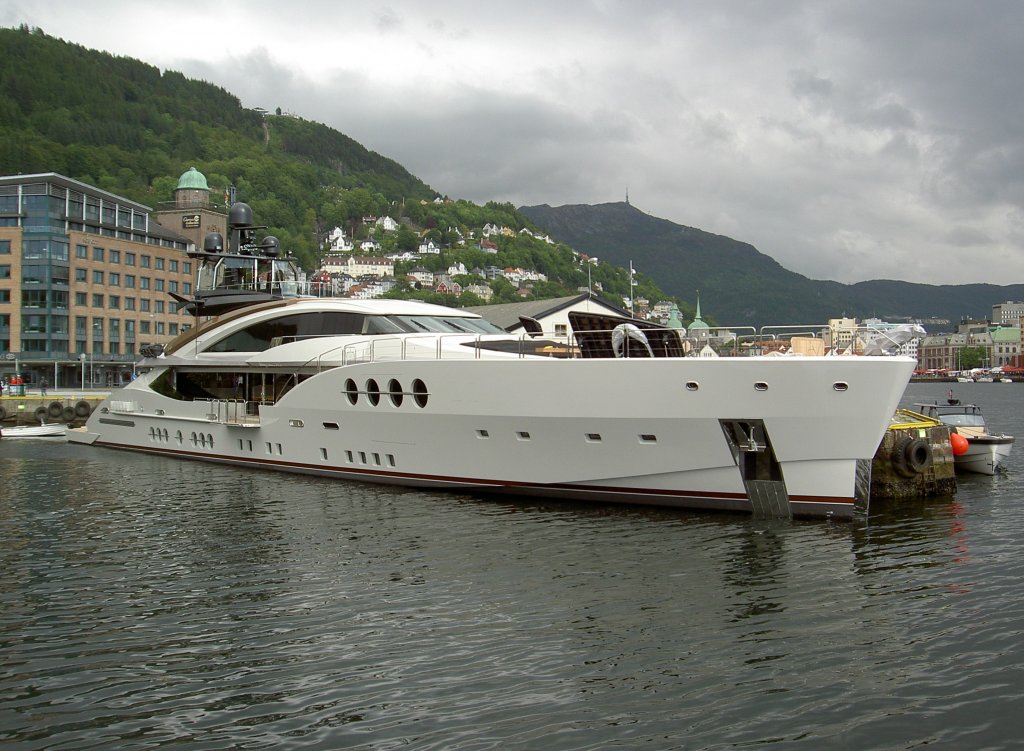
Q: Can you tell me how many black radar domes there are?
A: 3